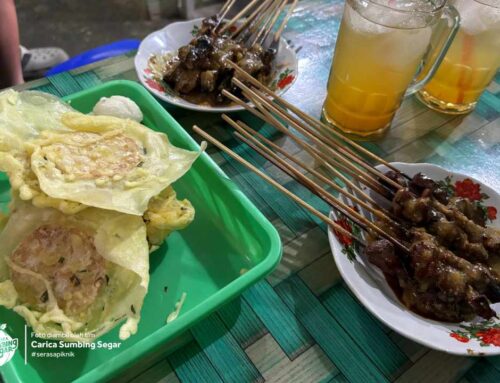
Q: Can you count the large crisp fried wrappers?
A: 2